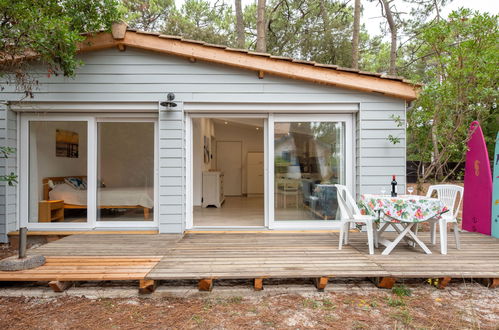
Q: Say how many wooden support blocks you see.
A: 8